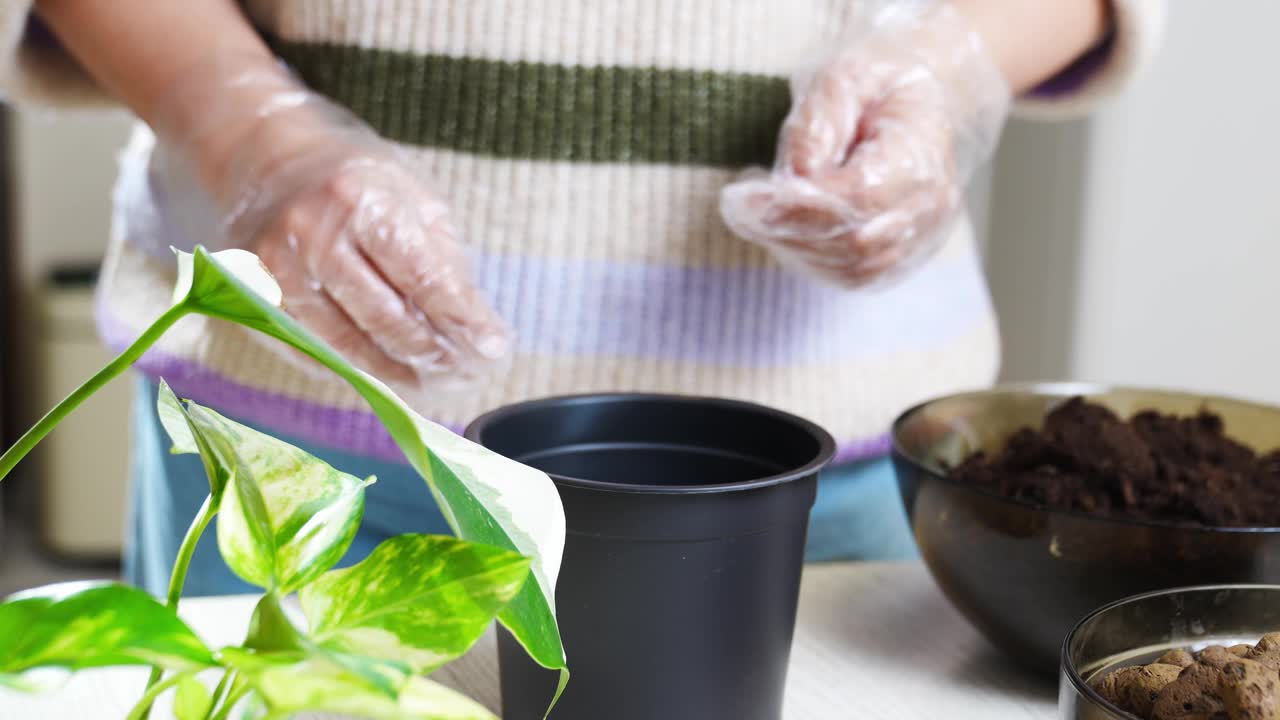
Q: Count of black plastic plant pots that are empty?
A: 1